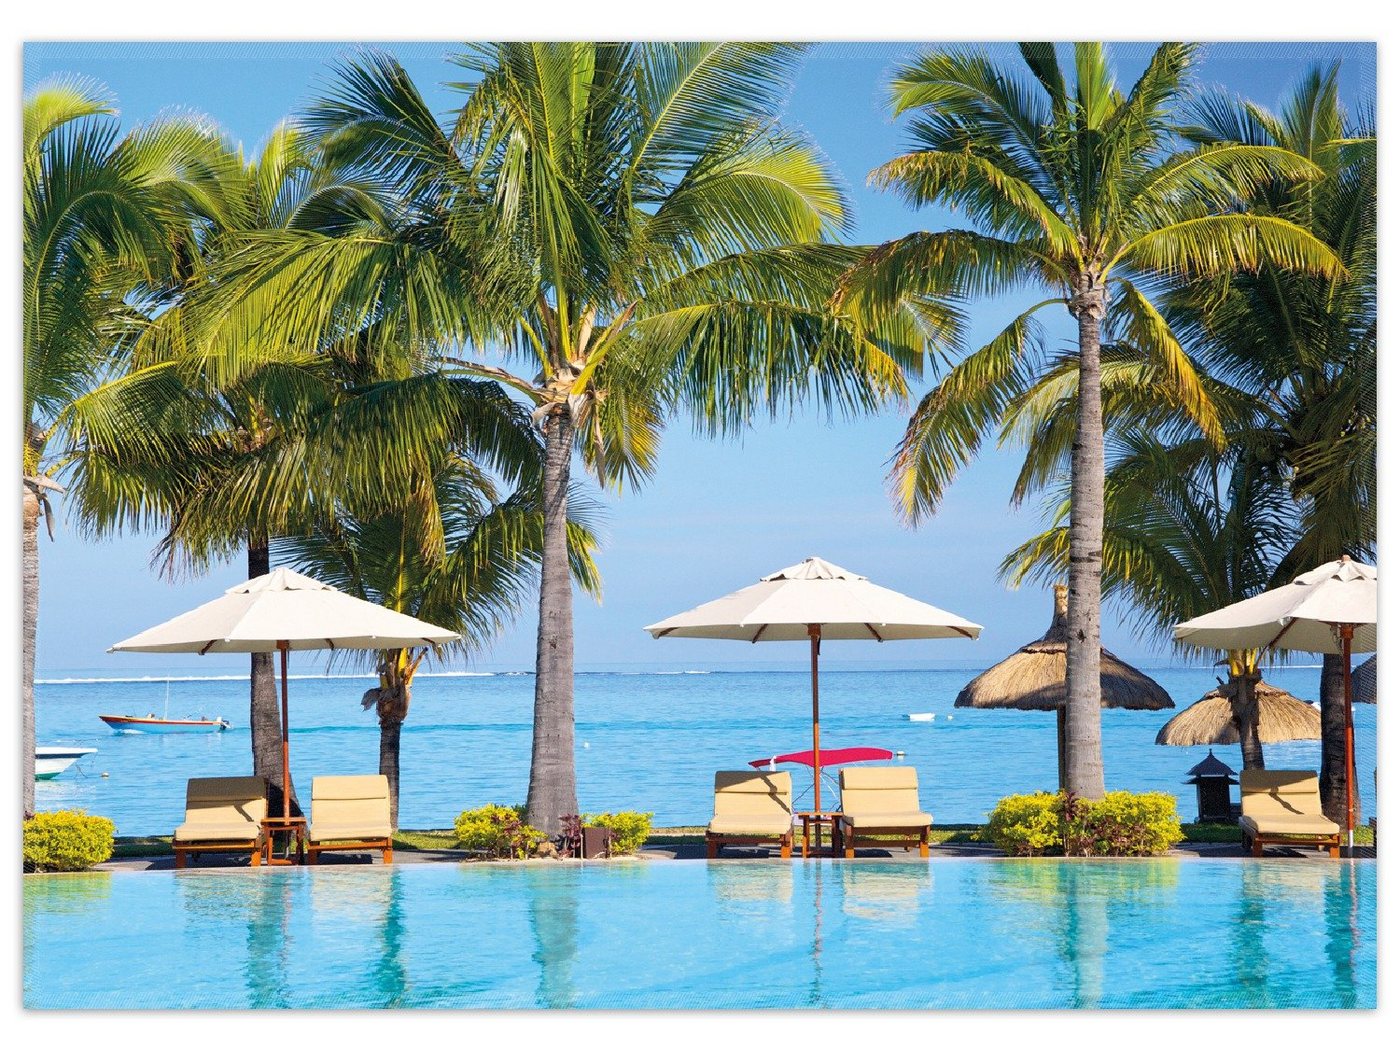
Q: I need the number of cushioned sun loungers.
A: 5